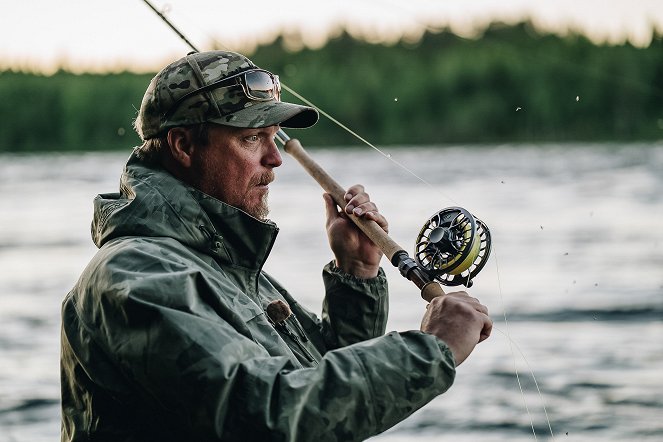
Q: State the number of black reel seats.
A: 1